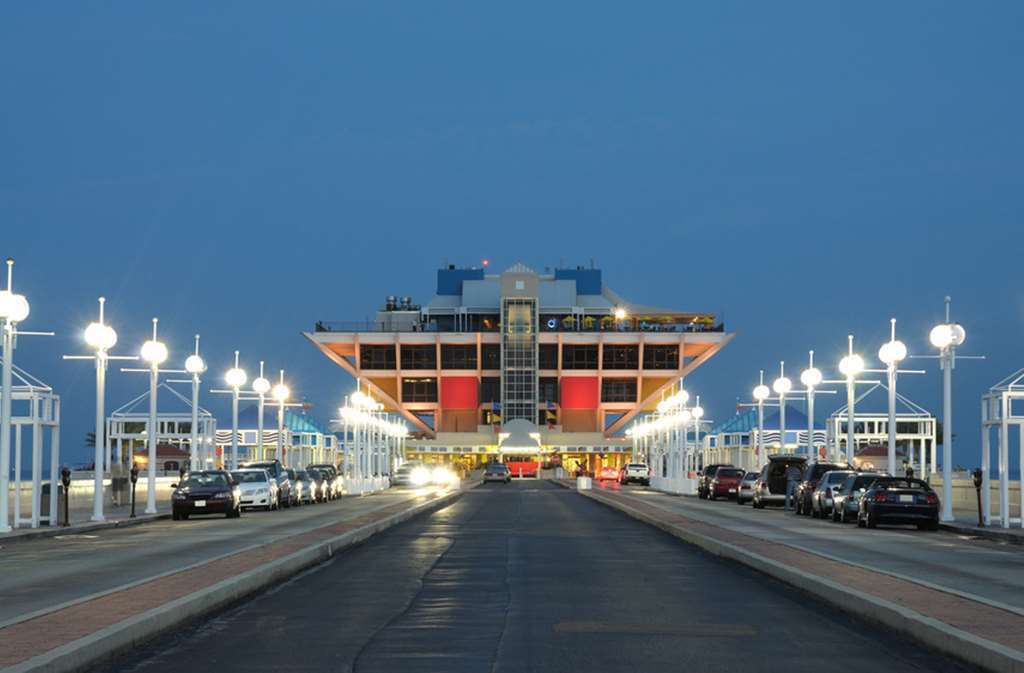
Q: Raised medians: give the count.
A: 2